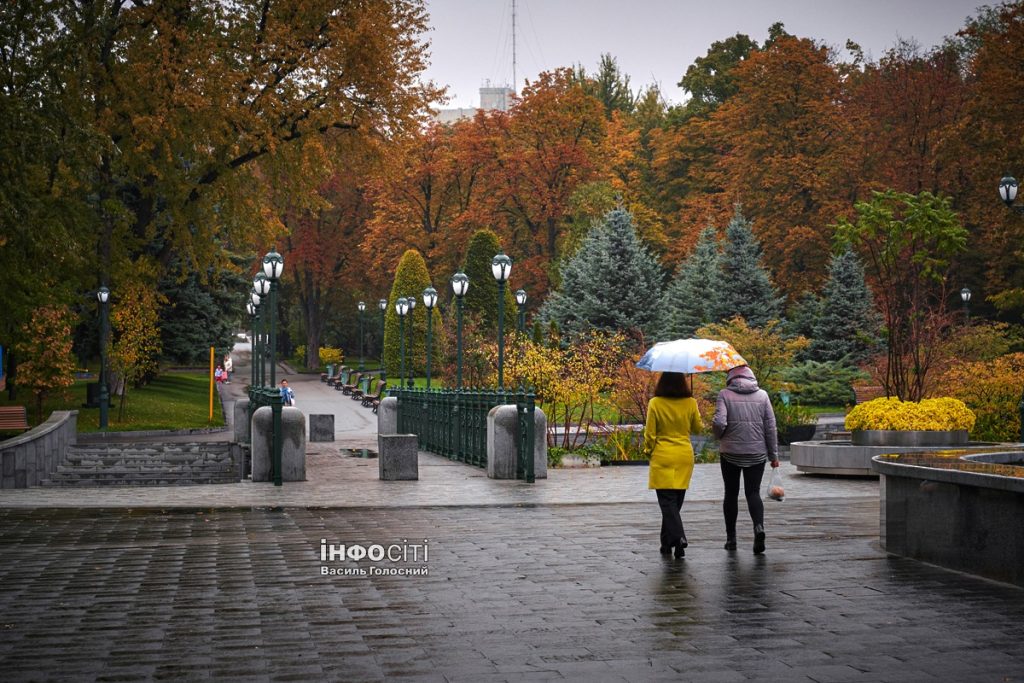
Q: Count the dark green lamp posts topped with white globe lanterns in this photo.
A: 15